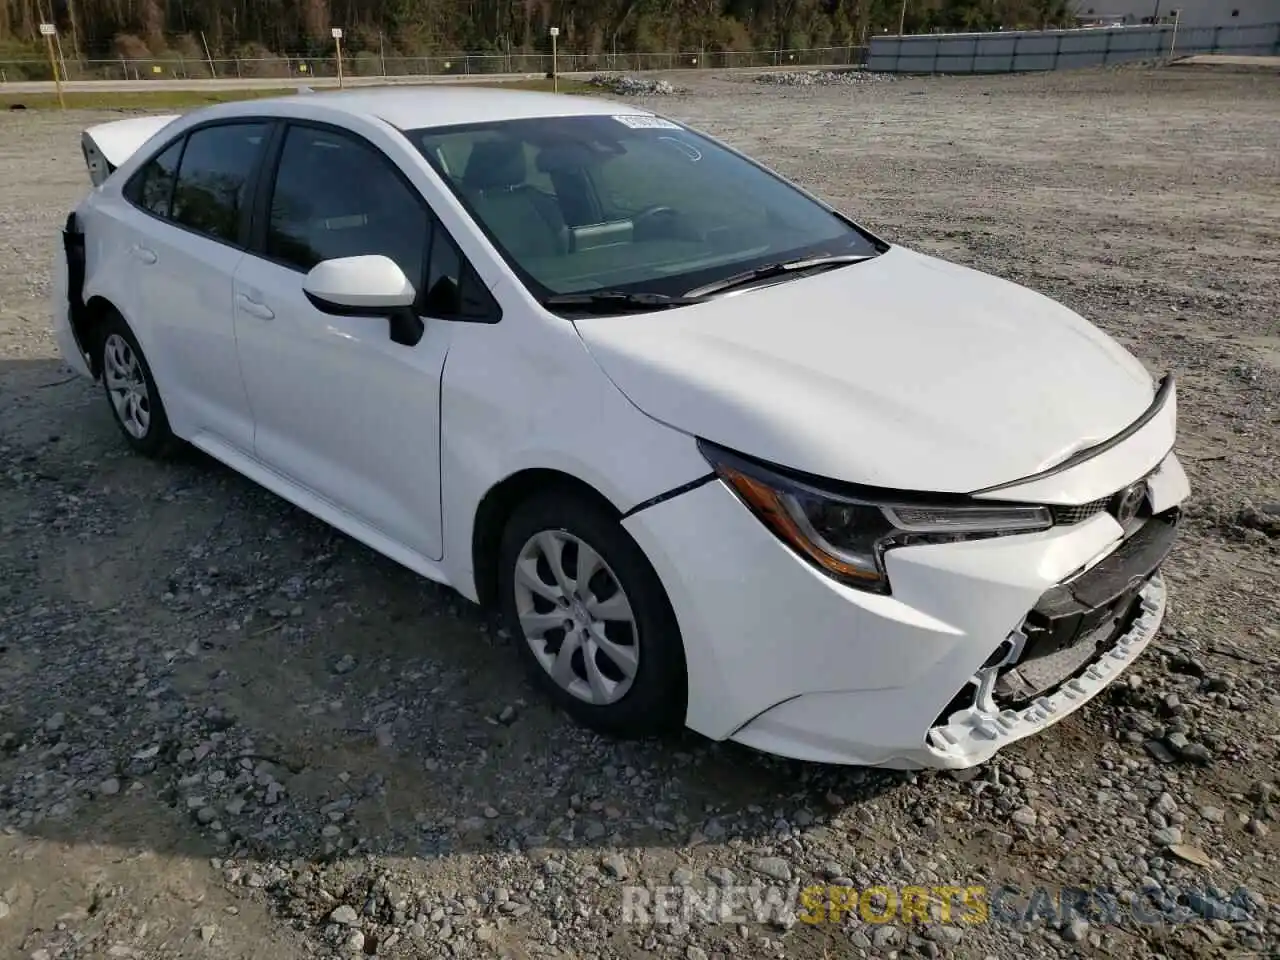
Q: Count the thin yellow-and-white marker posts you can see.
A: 3